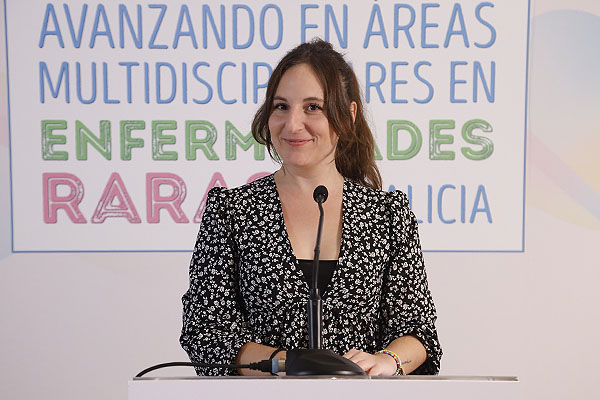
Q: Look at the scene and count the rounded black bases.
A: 1